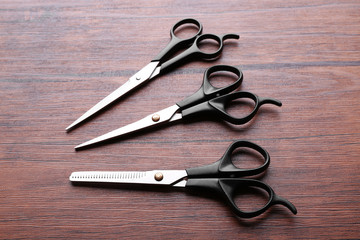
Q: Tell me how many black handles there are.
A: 6